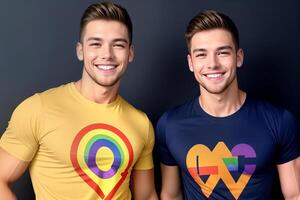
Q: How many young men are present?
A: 2